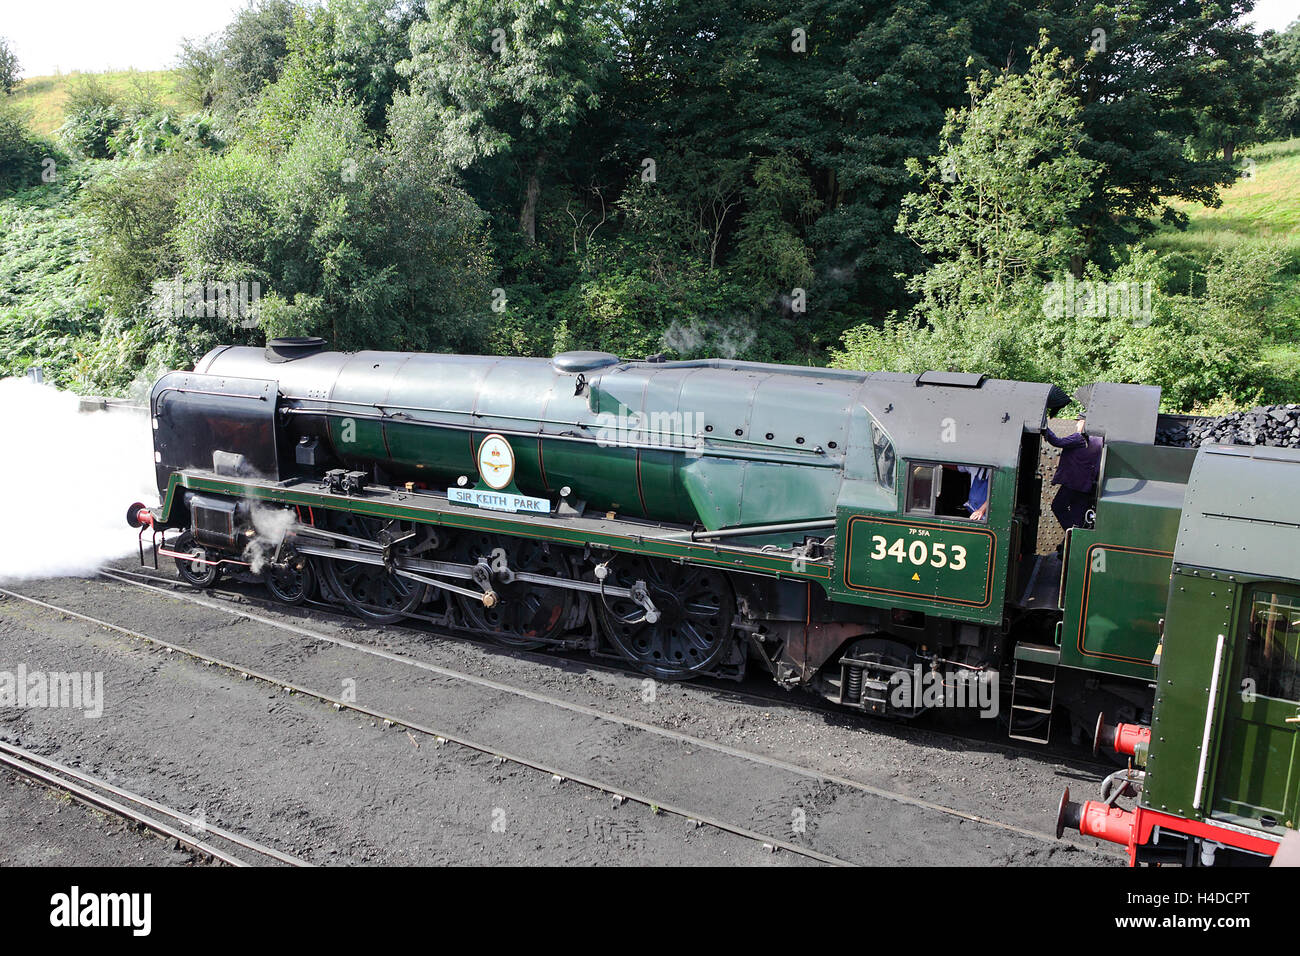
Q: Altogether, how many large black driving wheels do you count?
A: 3